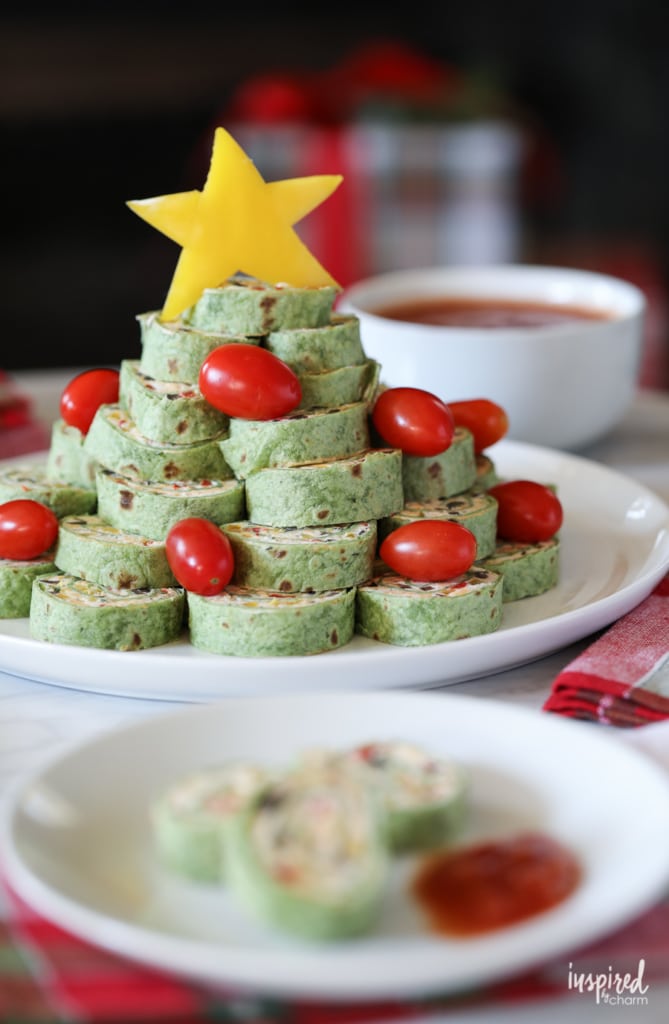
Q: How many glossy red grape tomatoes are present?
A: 8